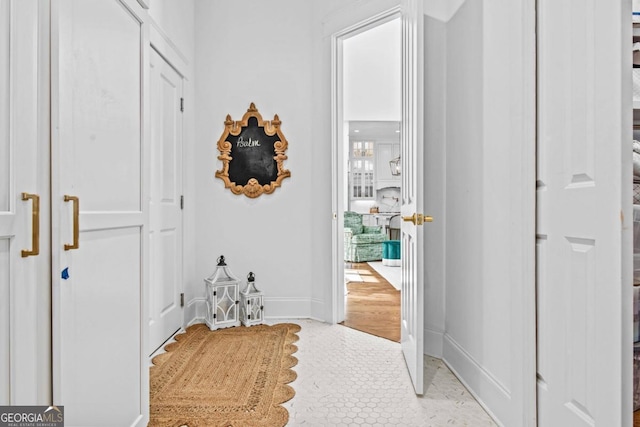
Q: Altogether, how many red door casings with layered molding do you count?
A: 0